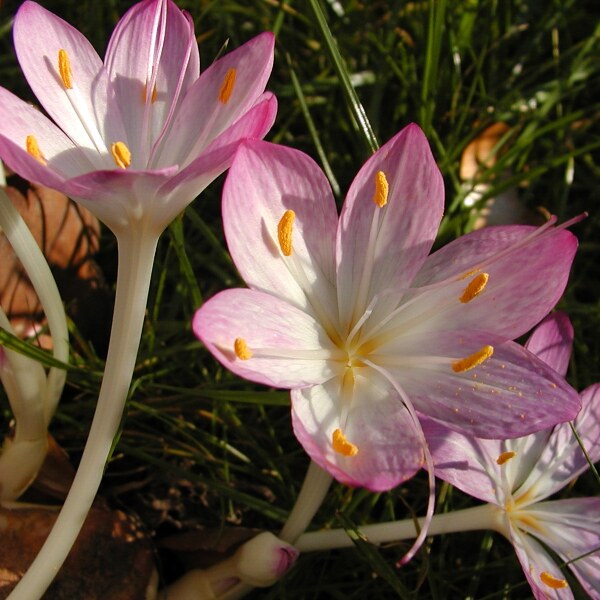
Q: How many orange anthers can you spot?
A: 13